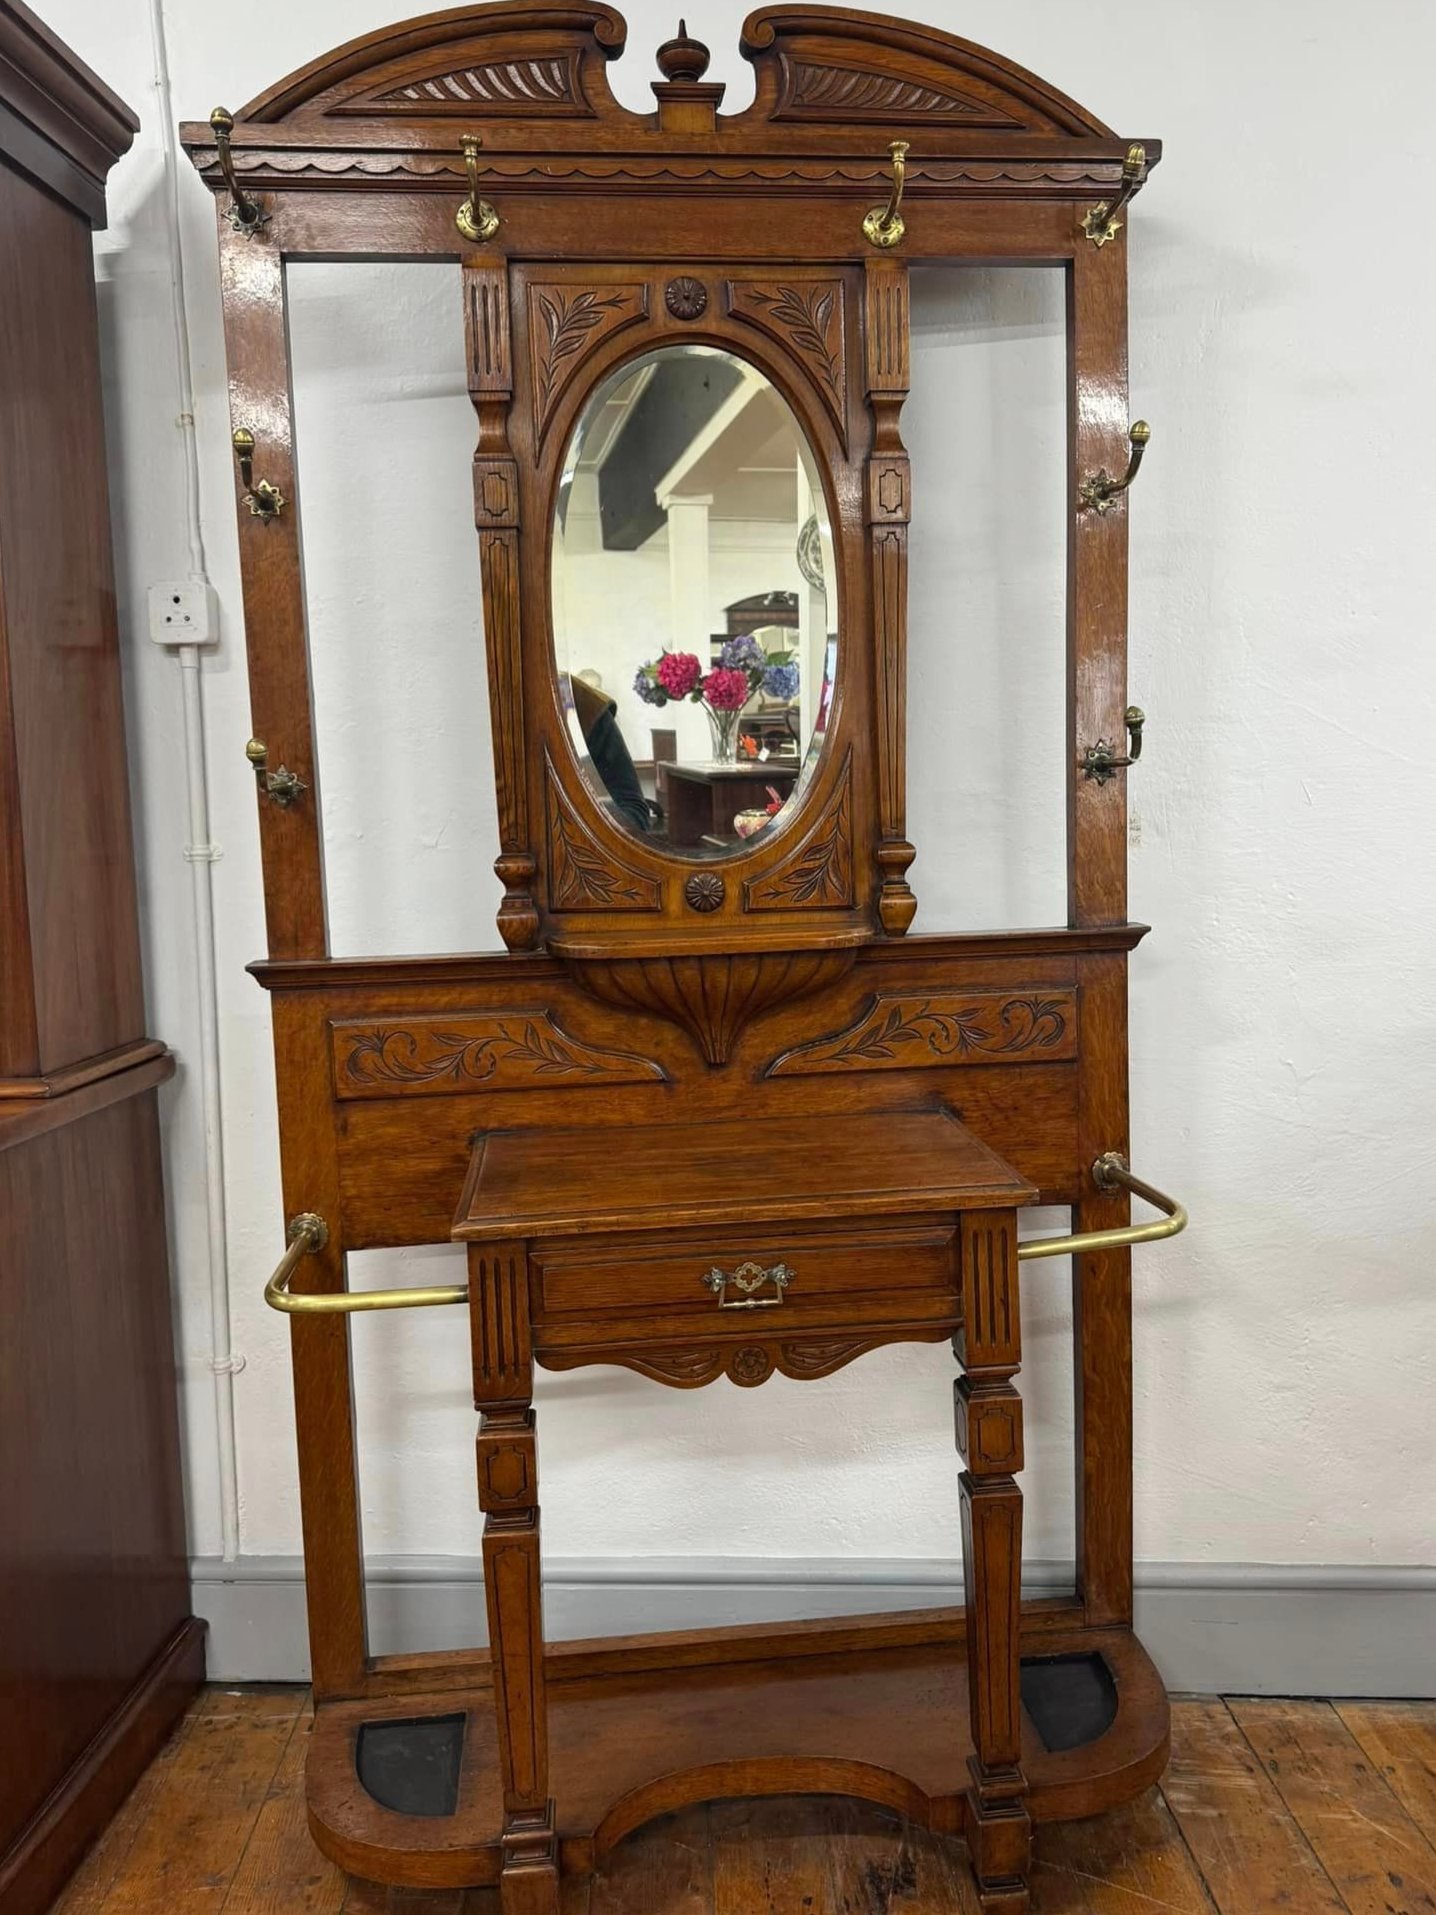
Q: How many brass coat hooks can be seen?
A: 8